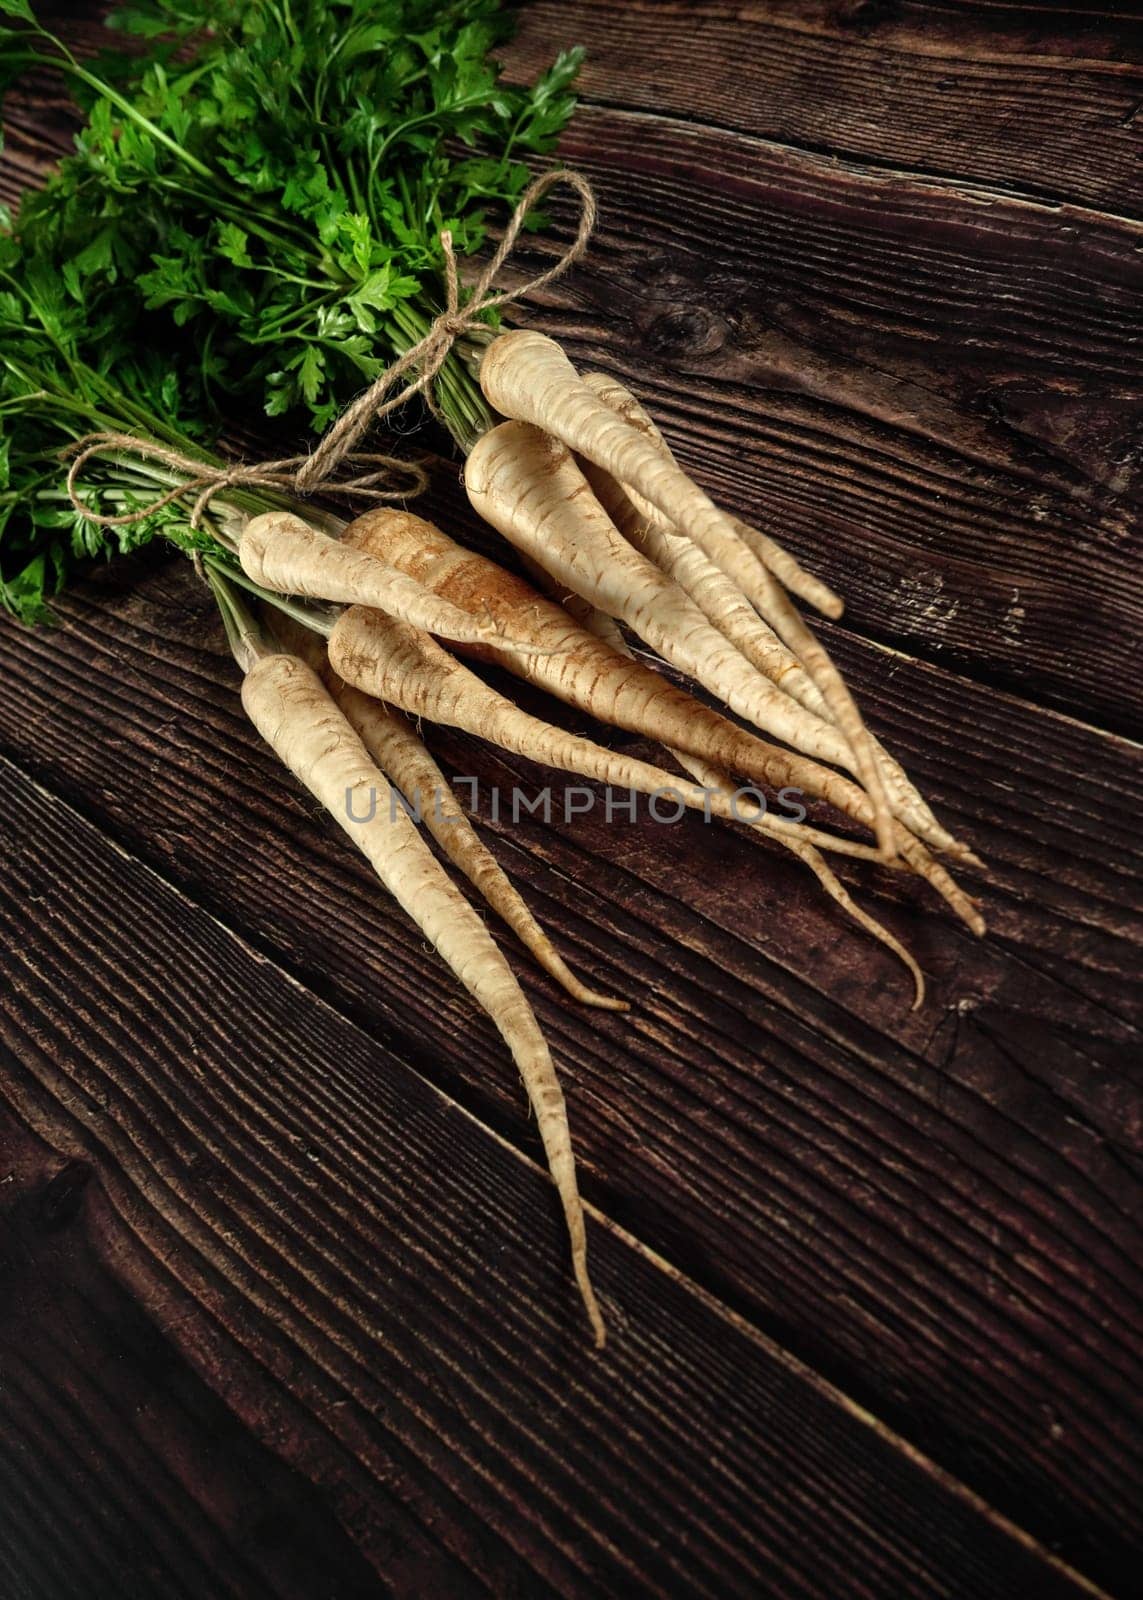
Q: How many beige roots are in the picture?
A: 10